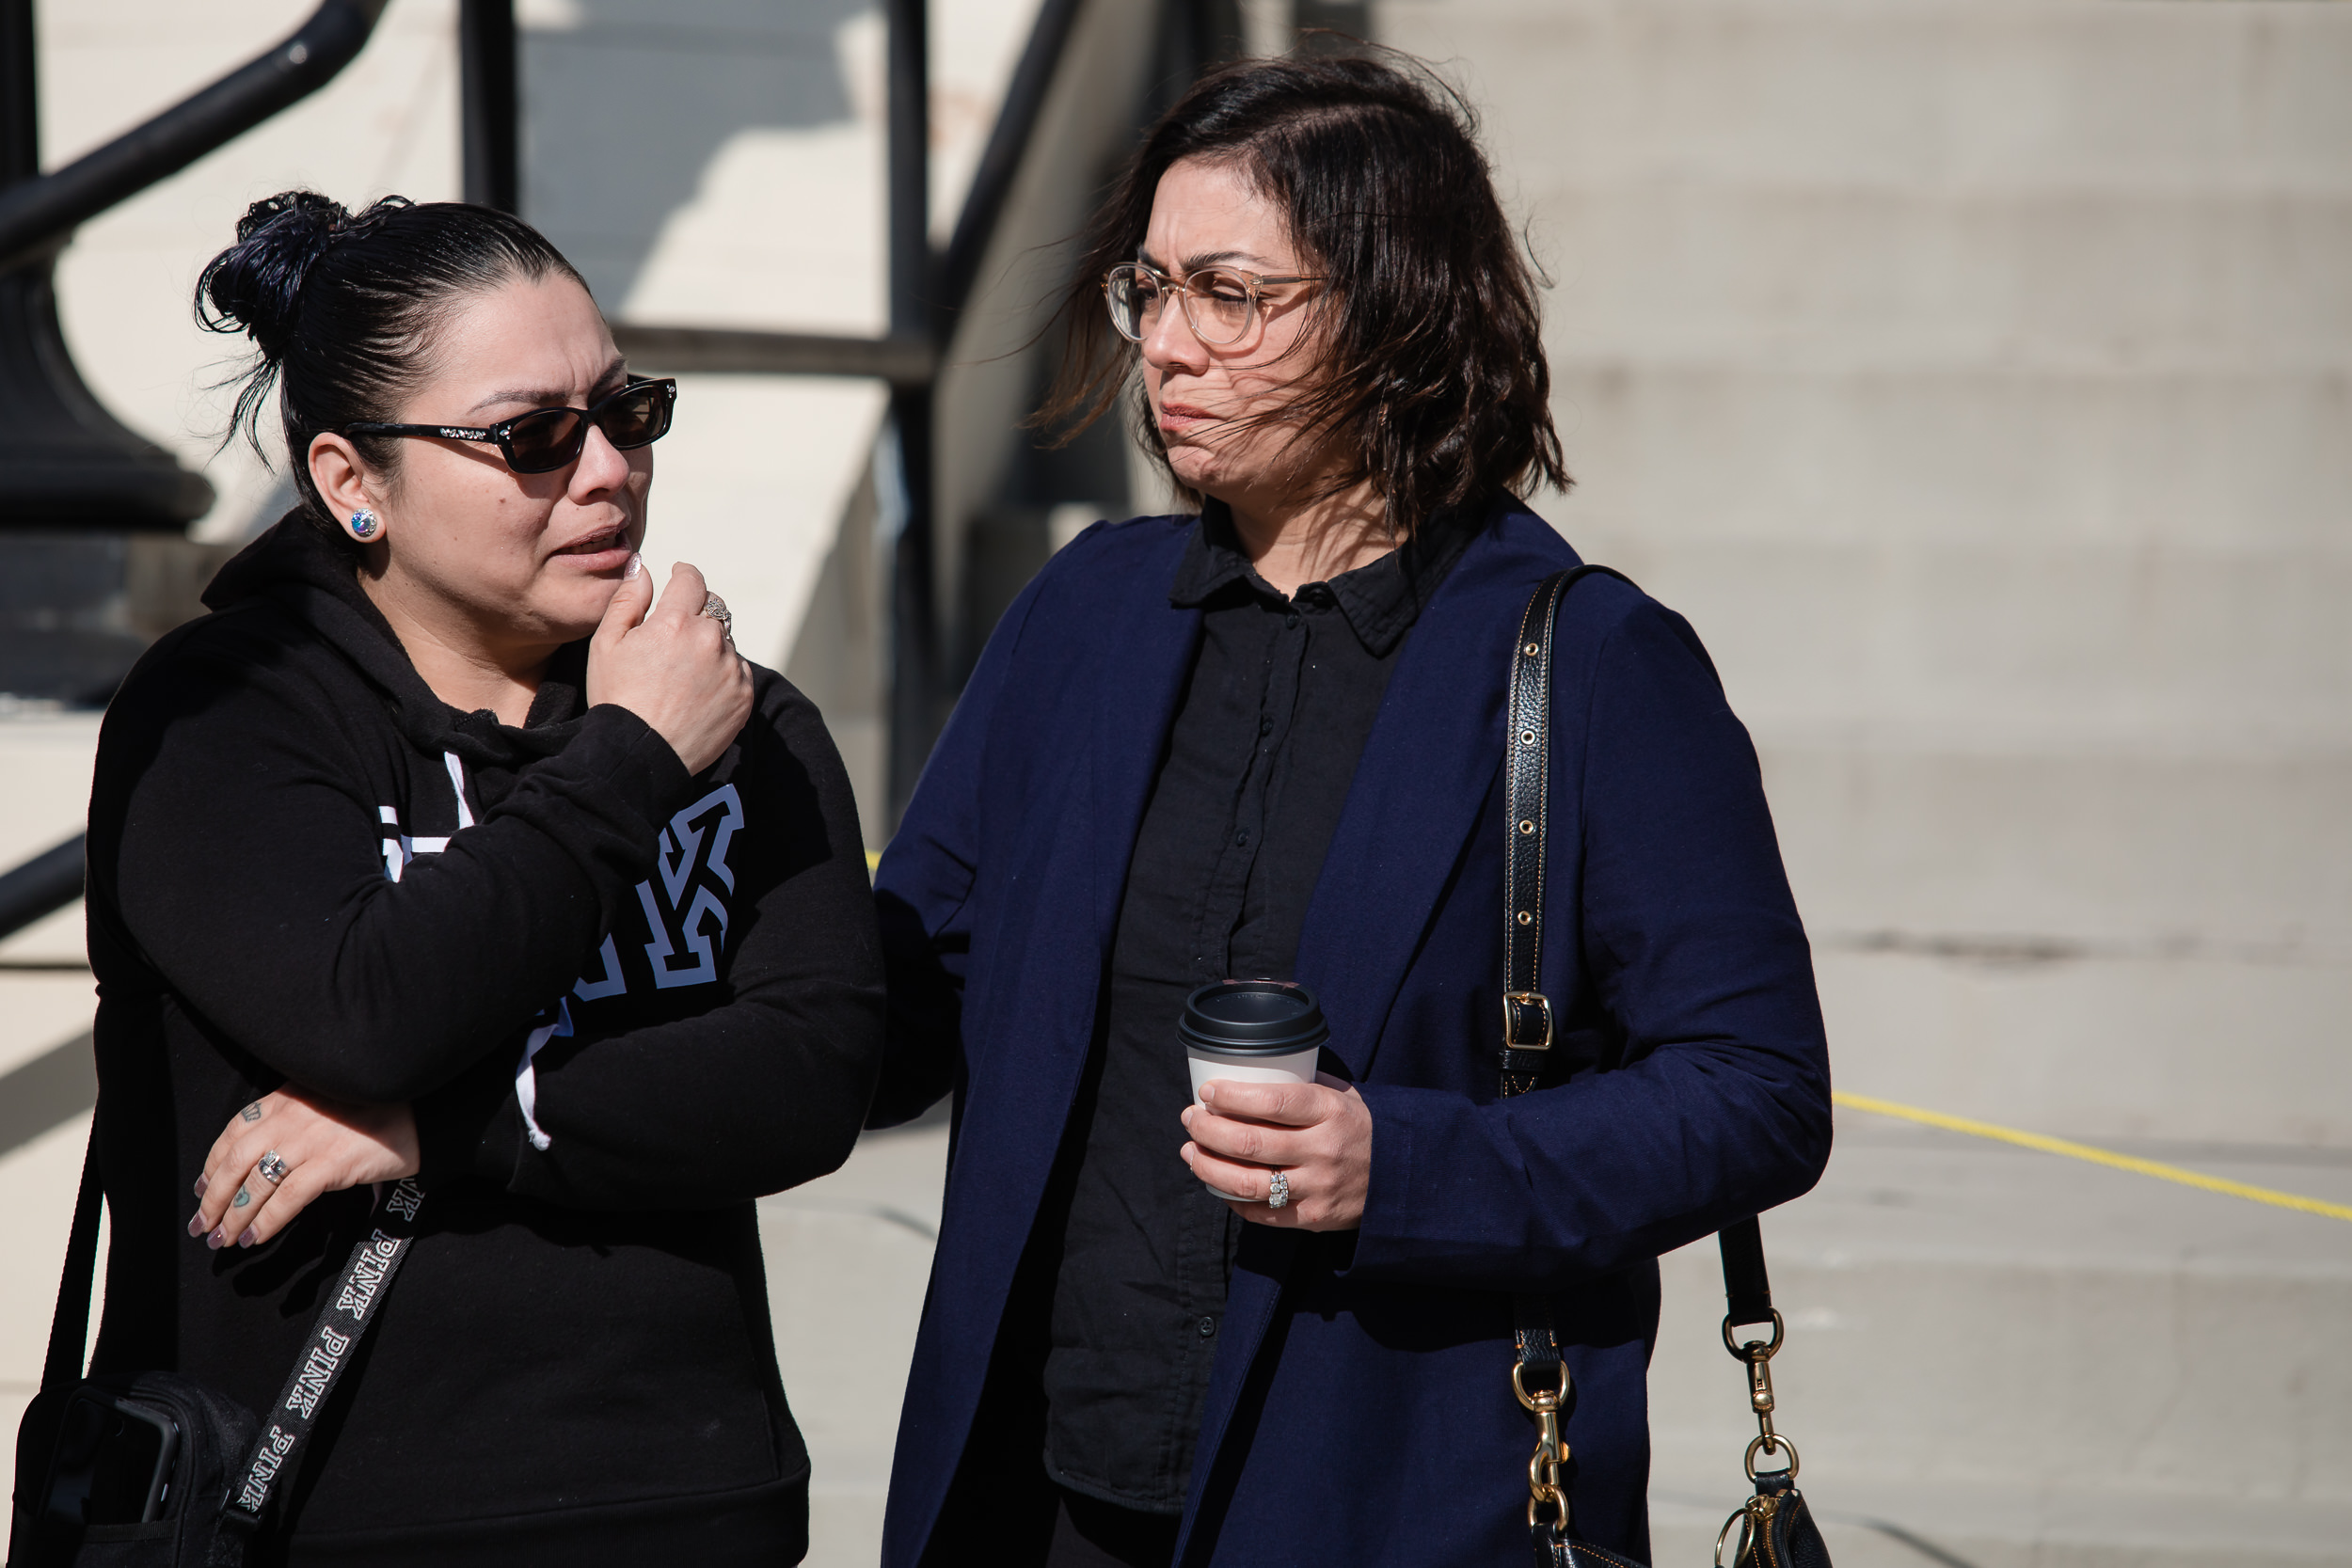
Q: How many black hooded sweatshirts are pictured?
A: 1